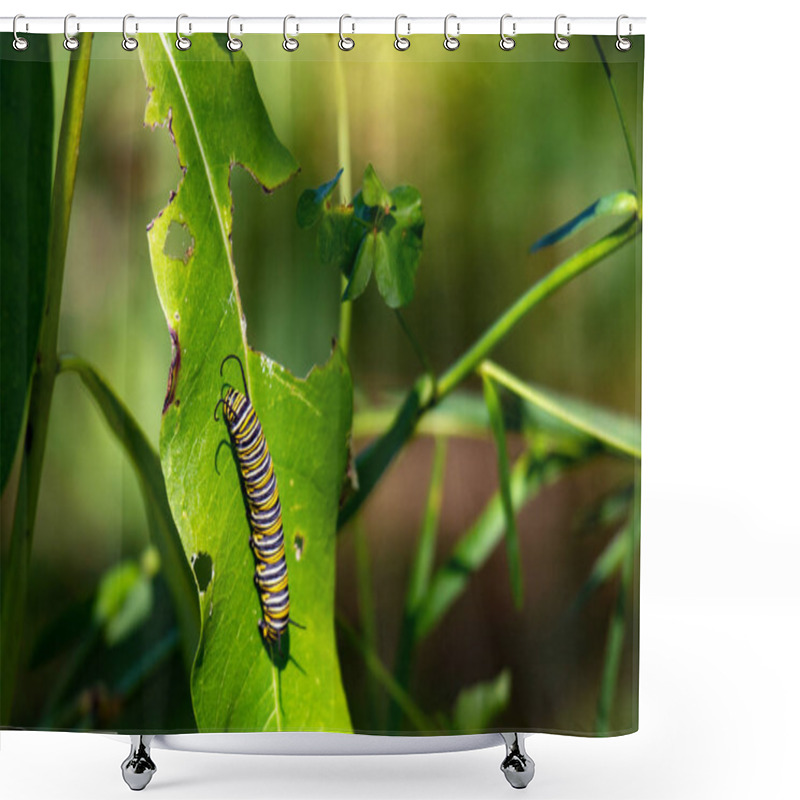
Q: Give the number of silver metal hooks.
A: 12